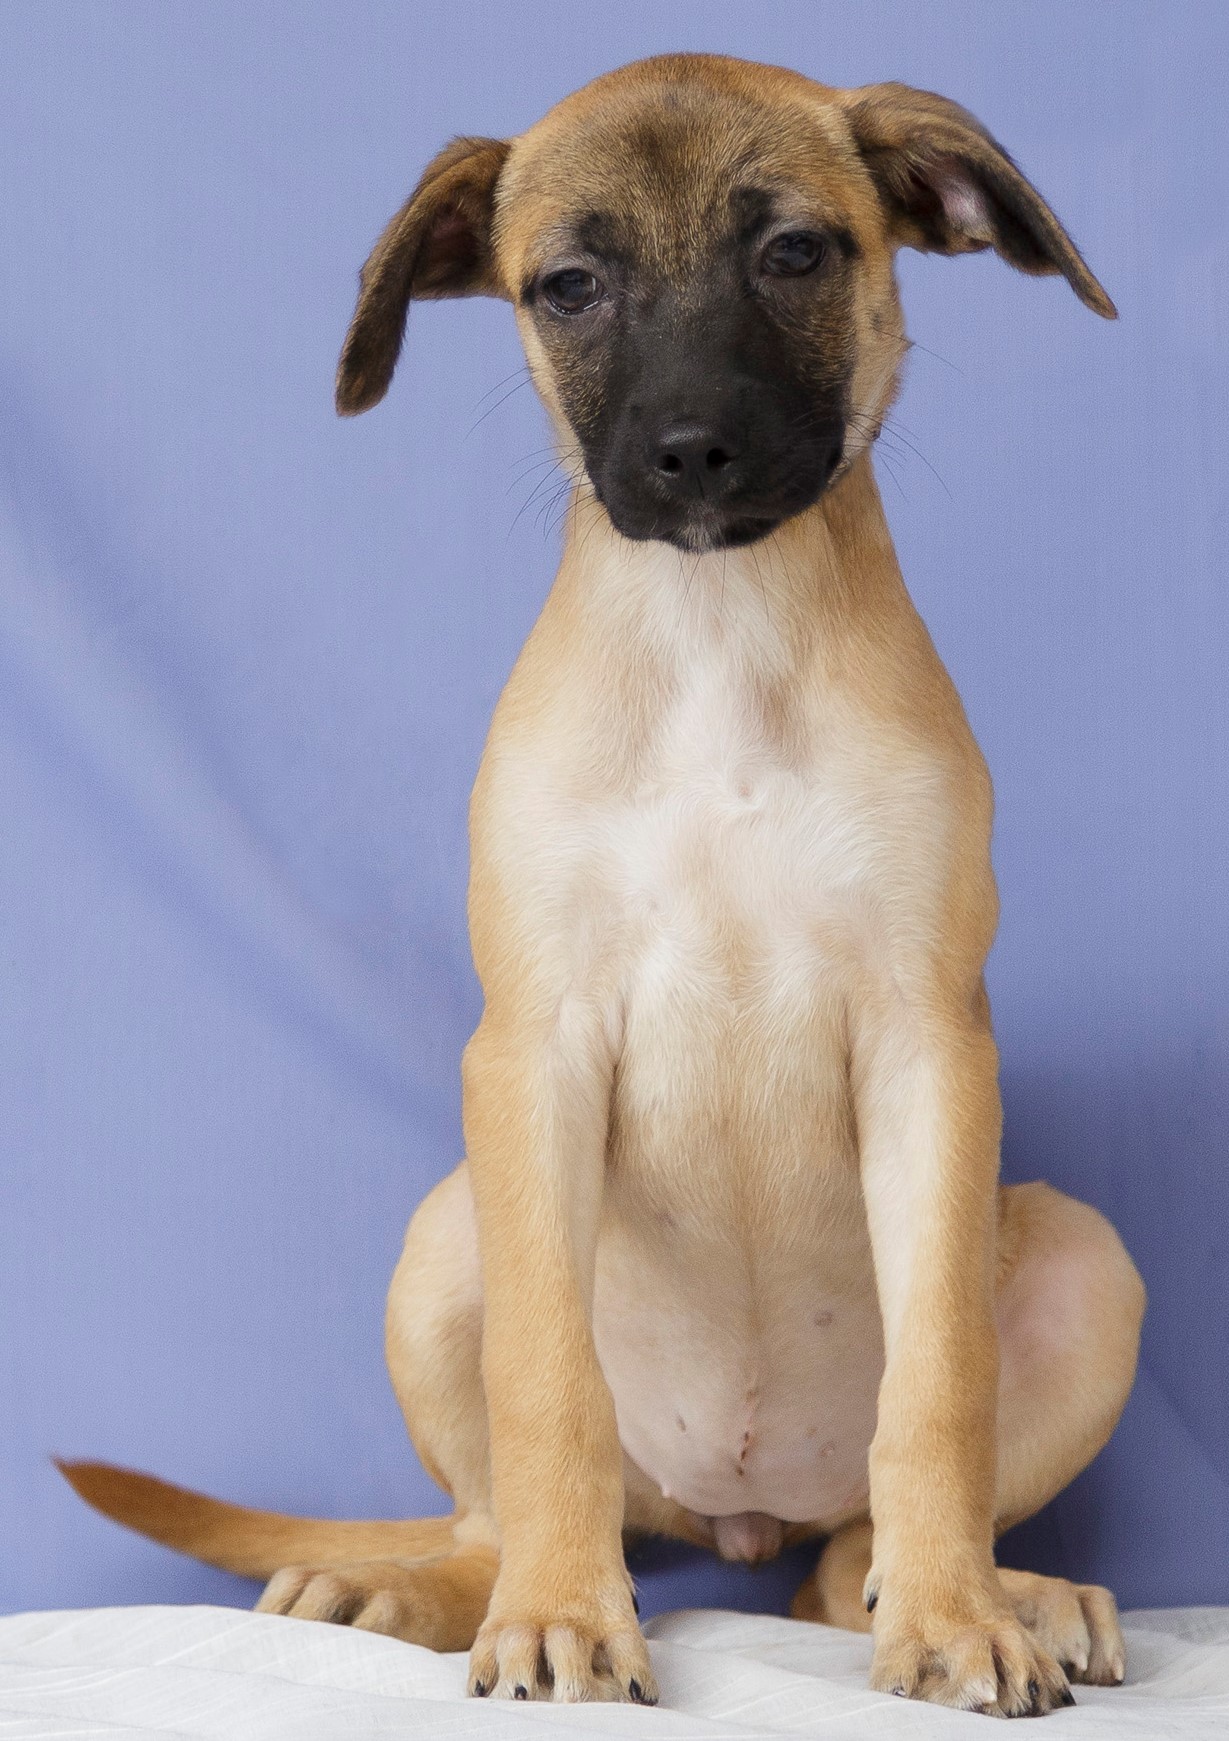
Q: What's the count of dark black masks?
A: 1